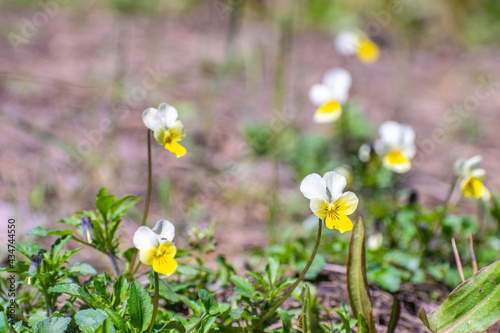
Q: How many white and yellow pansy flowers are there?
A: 7